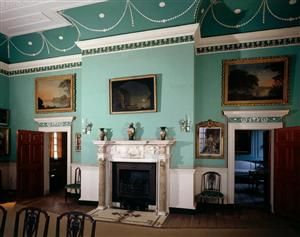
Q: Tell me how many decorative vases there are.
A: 3